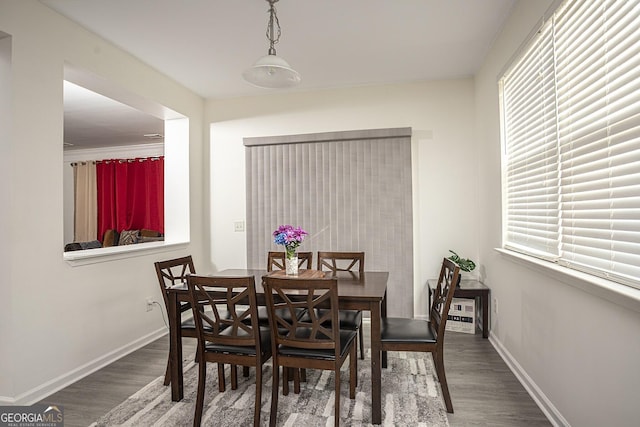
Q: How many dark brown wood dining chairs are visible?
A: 6